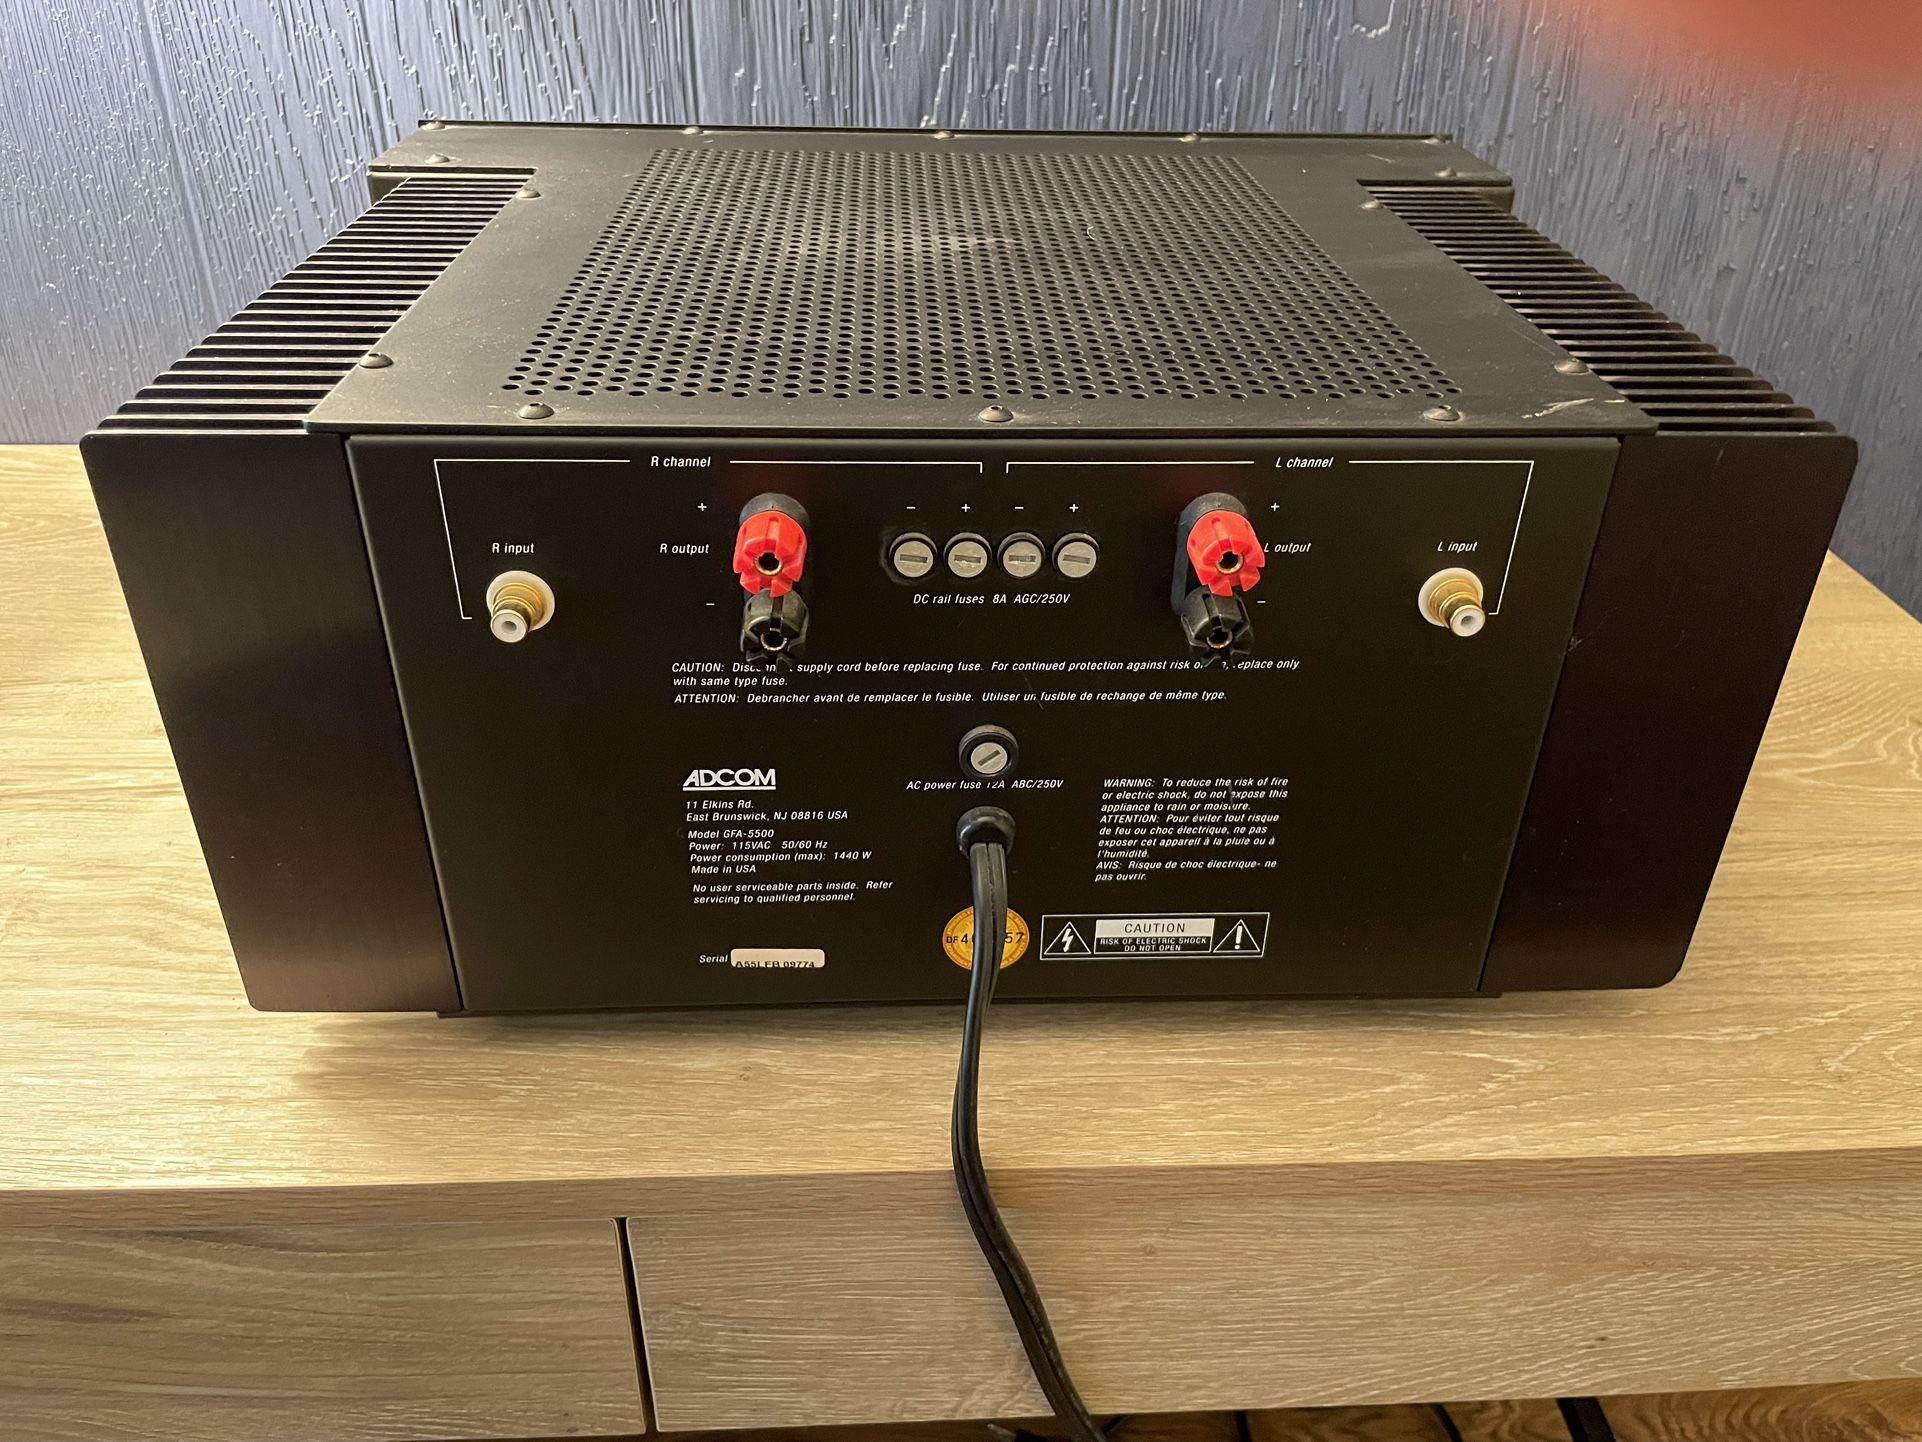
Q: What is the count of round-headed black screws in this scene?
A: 14